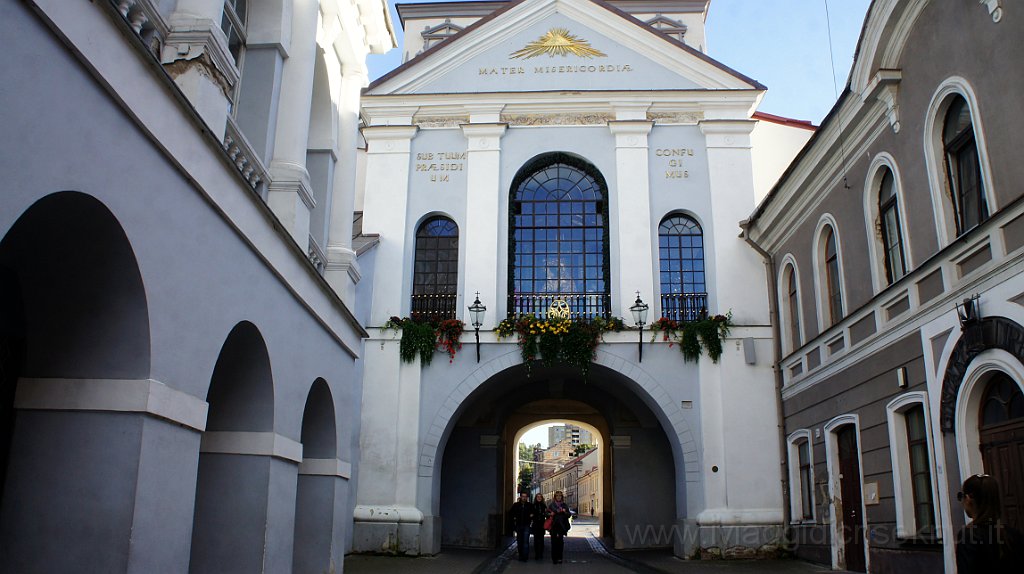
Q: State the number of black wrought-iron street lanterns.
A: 2